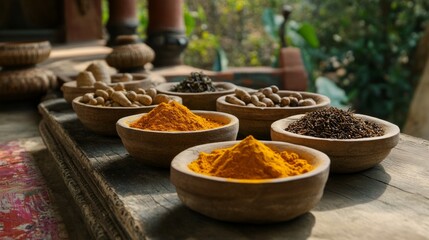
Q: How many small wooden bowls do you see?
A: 7